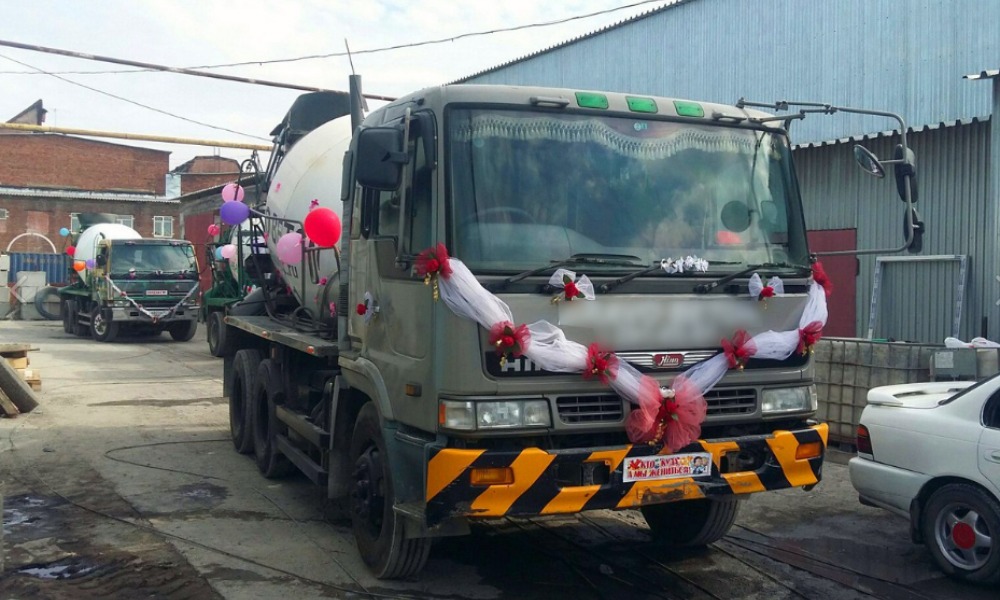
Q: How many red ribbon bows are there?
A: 7